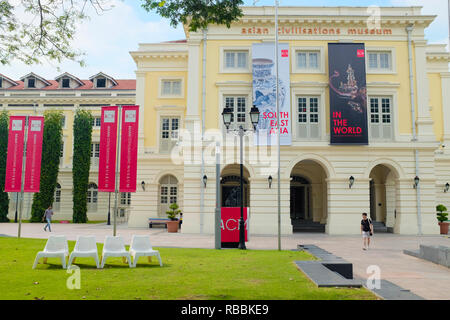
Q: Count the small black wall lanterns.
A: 6